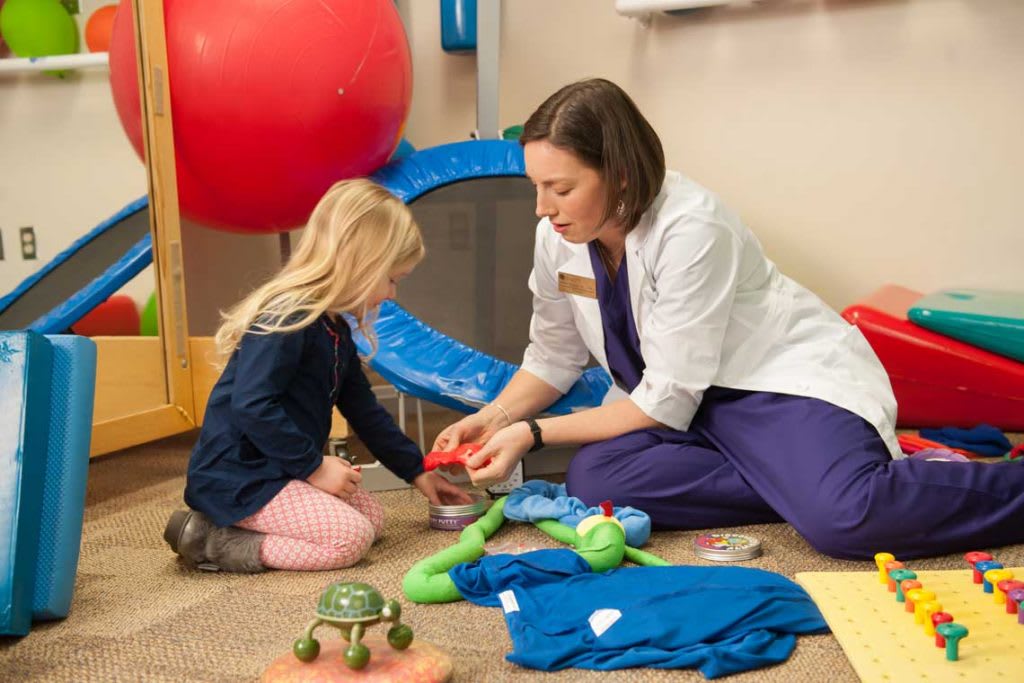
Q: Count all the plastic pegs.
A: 14